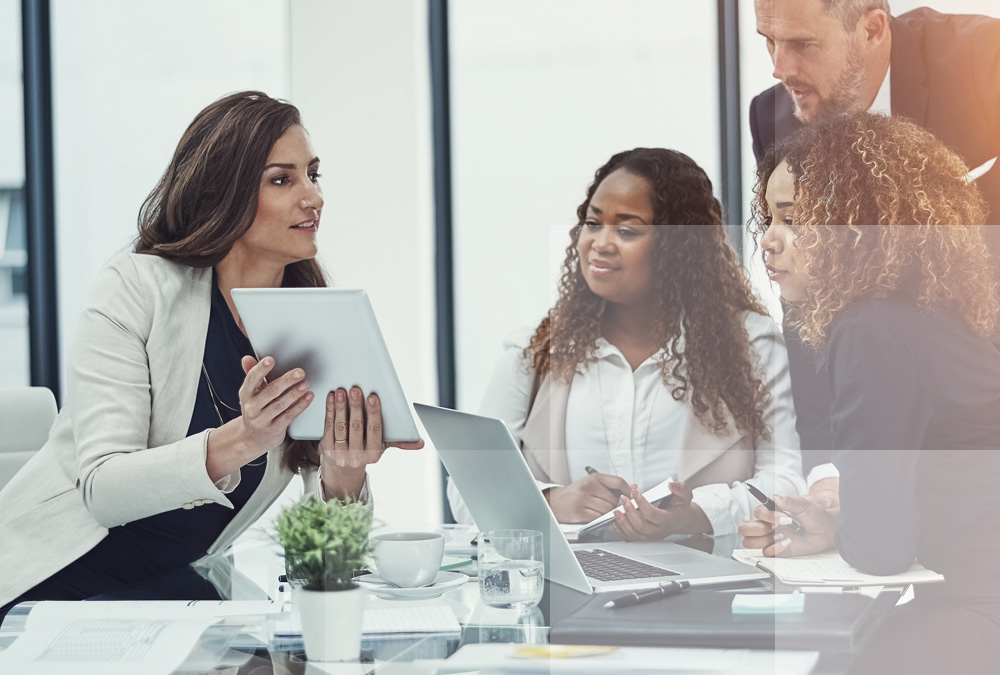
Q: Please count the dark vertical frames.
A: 3